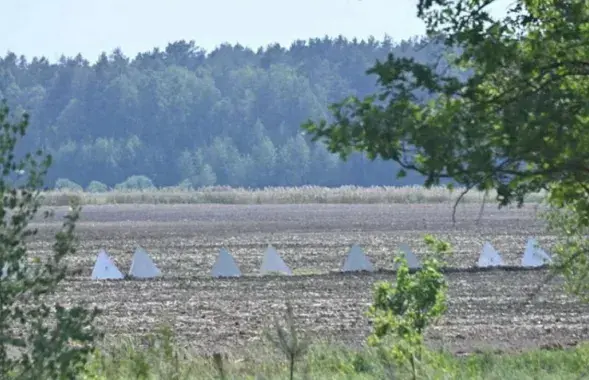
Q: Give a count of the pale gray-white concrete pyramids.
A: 8